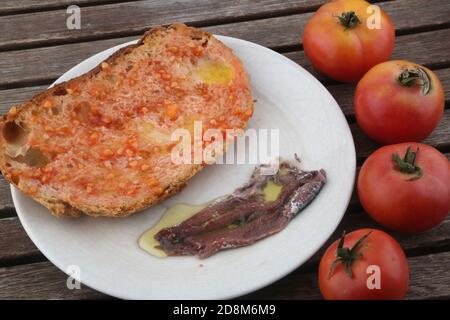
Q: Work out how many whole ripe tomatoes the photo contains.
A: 4